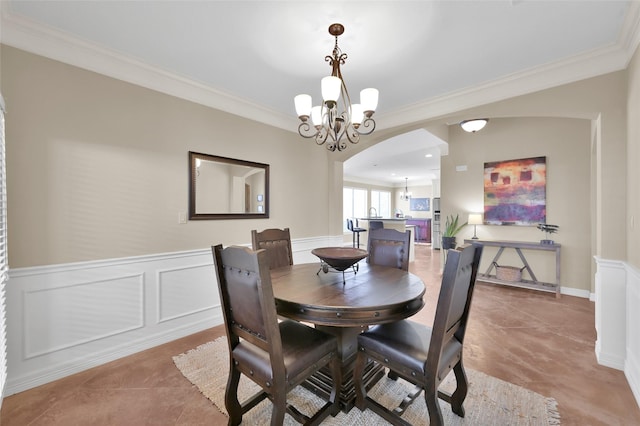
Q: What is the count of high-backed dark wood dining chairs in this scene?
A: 4